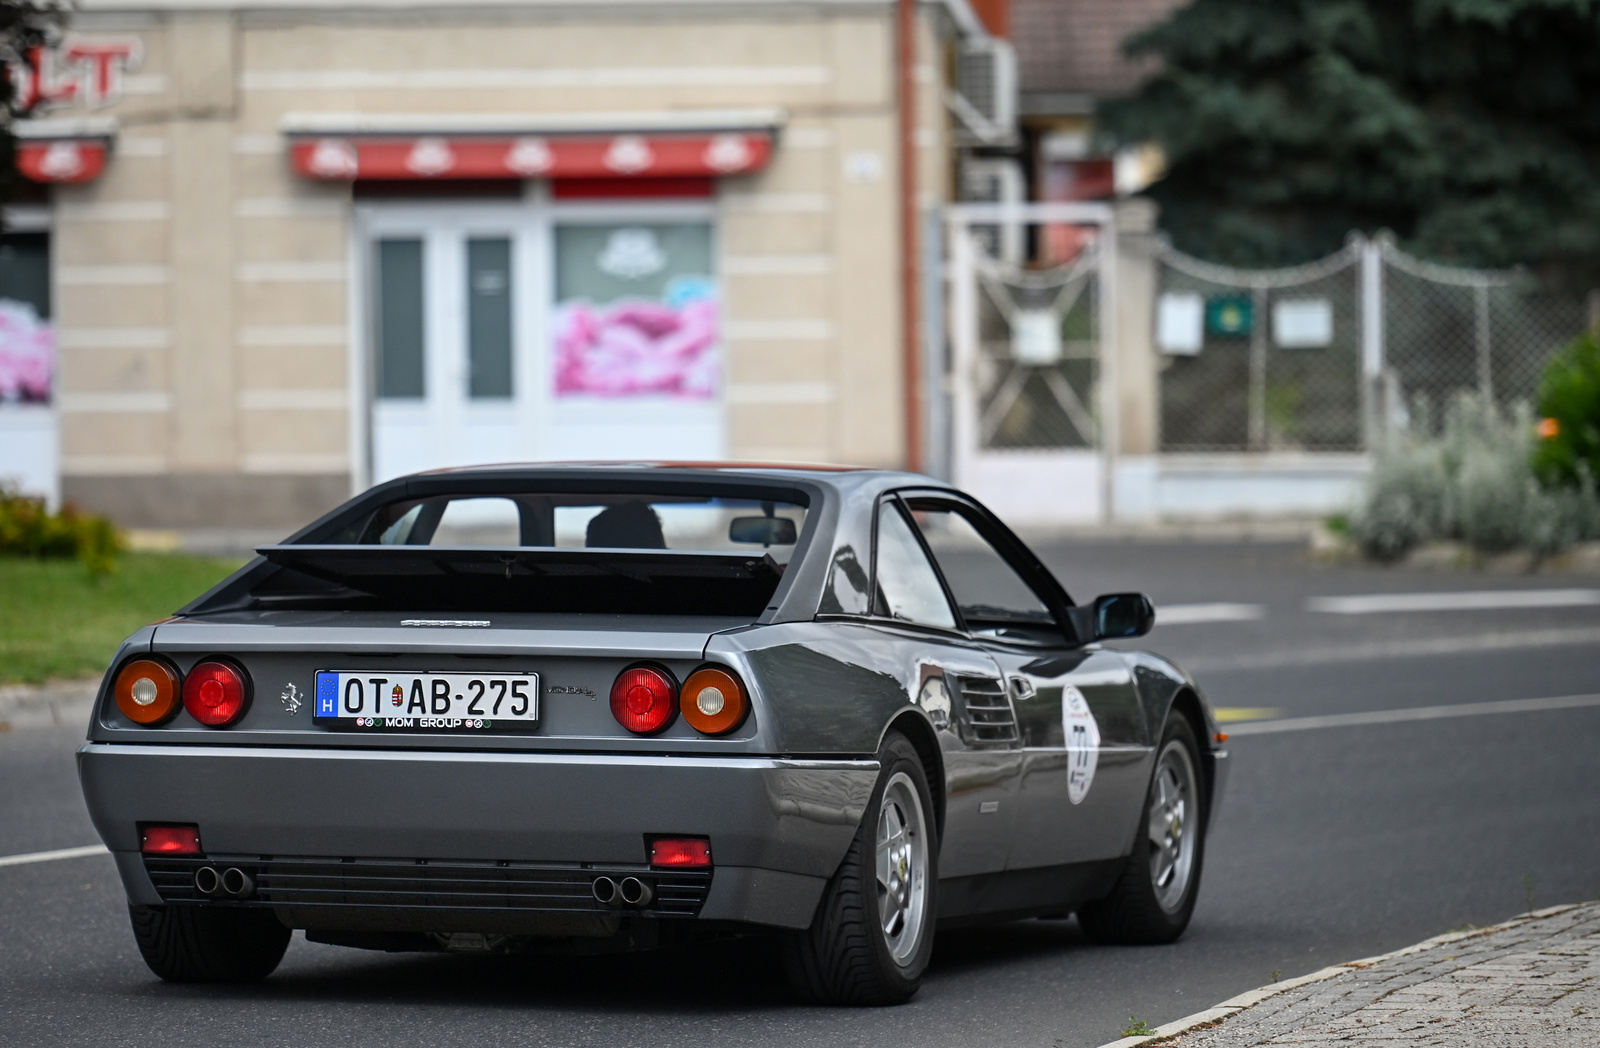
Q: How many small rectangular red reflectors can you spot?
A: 2